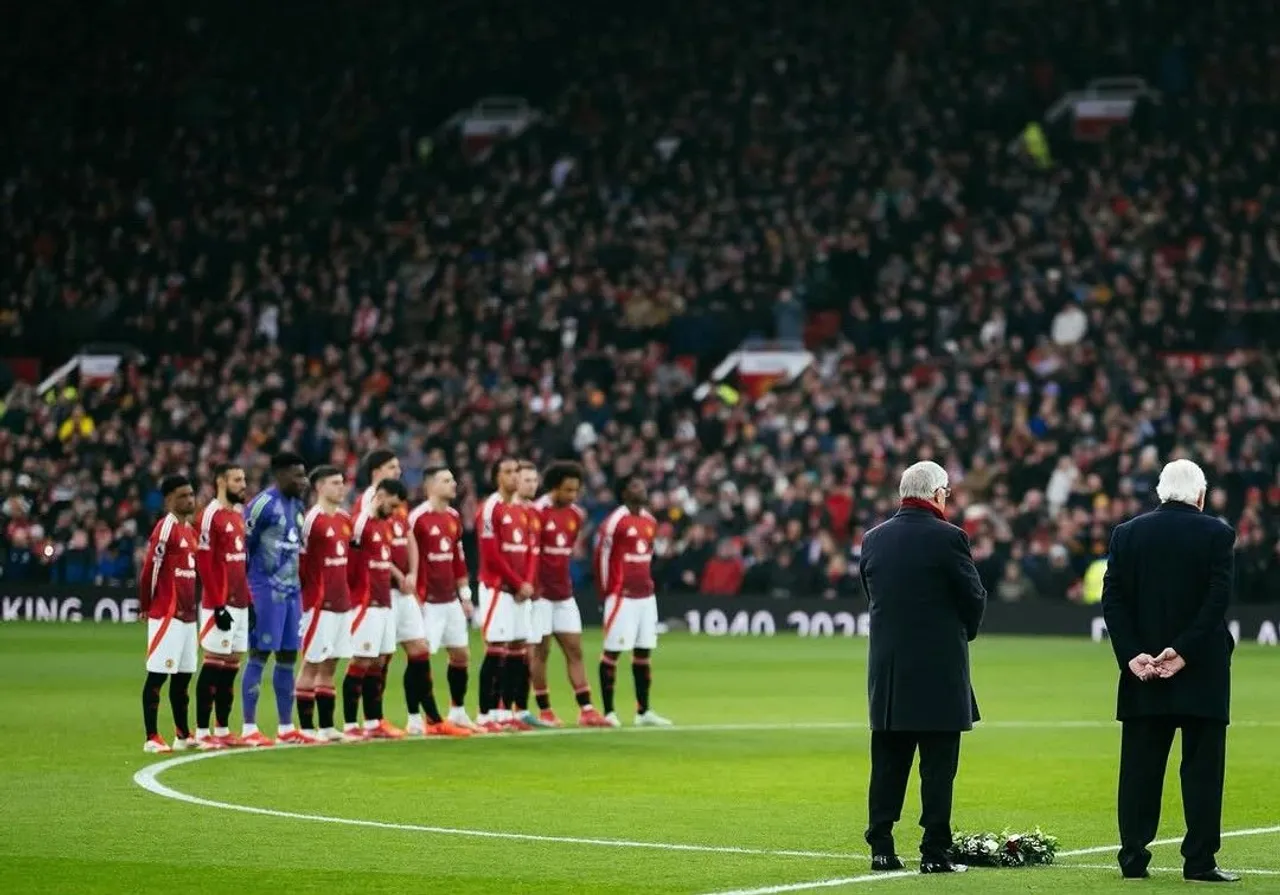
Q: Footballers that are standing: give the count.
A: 11